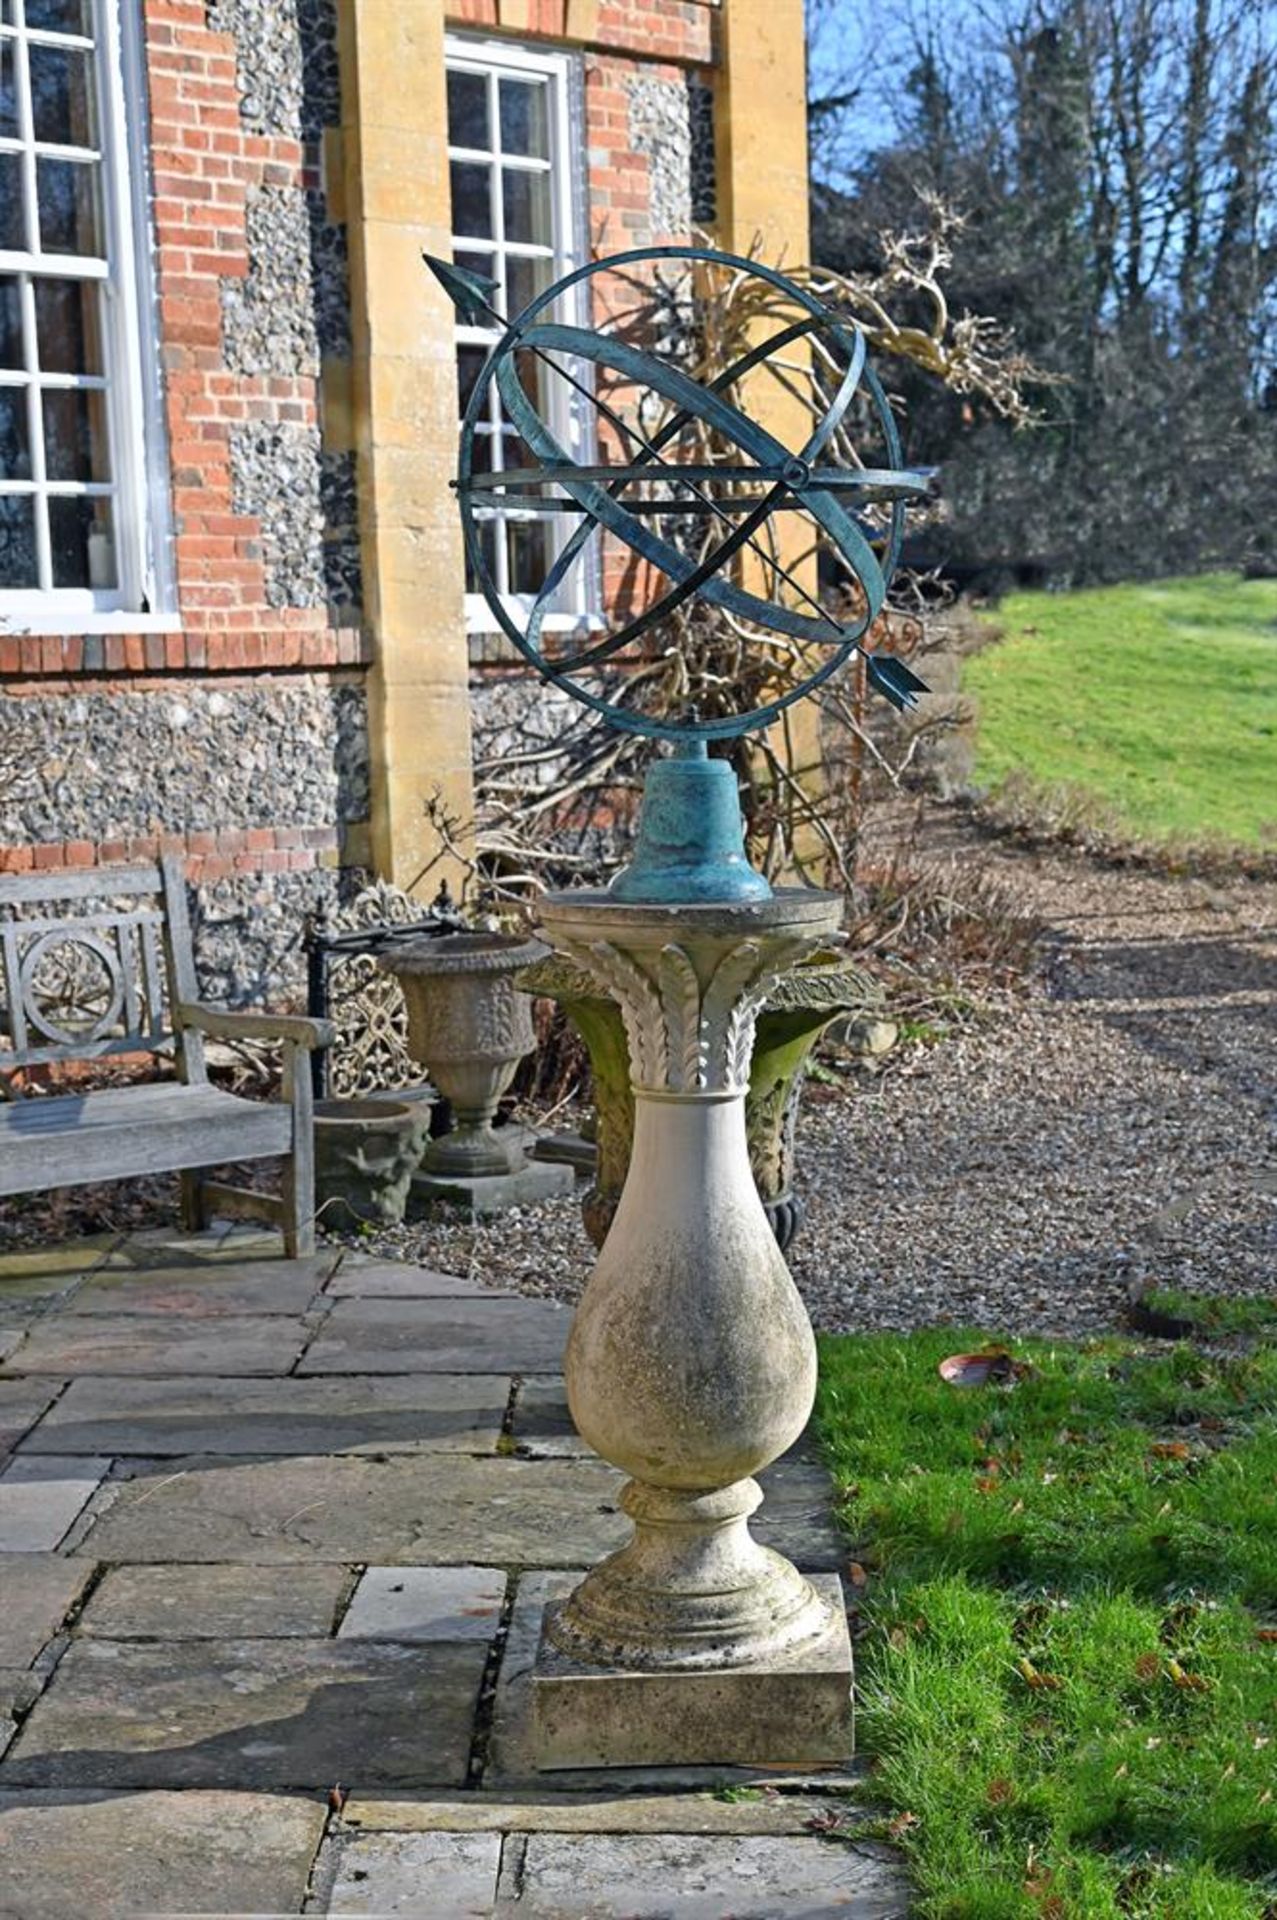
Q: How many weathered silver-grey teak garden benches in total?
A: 1